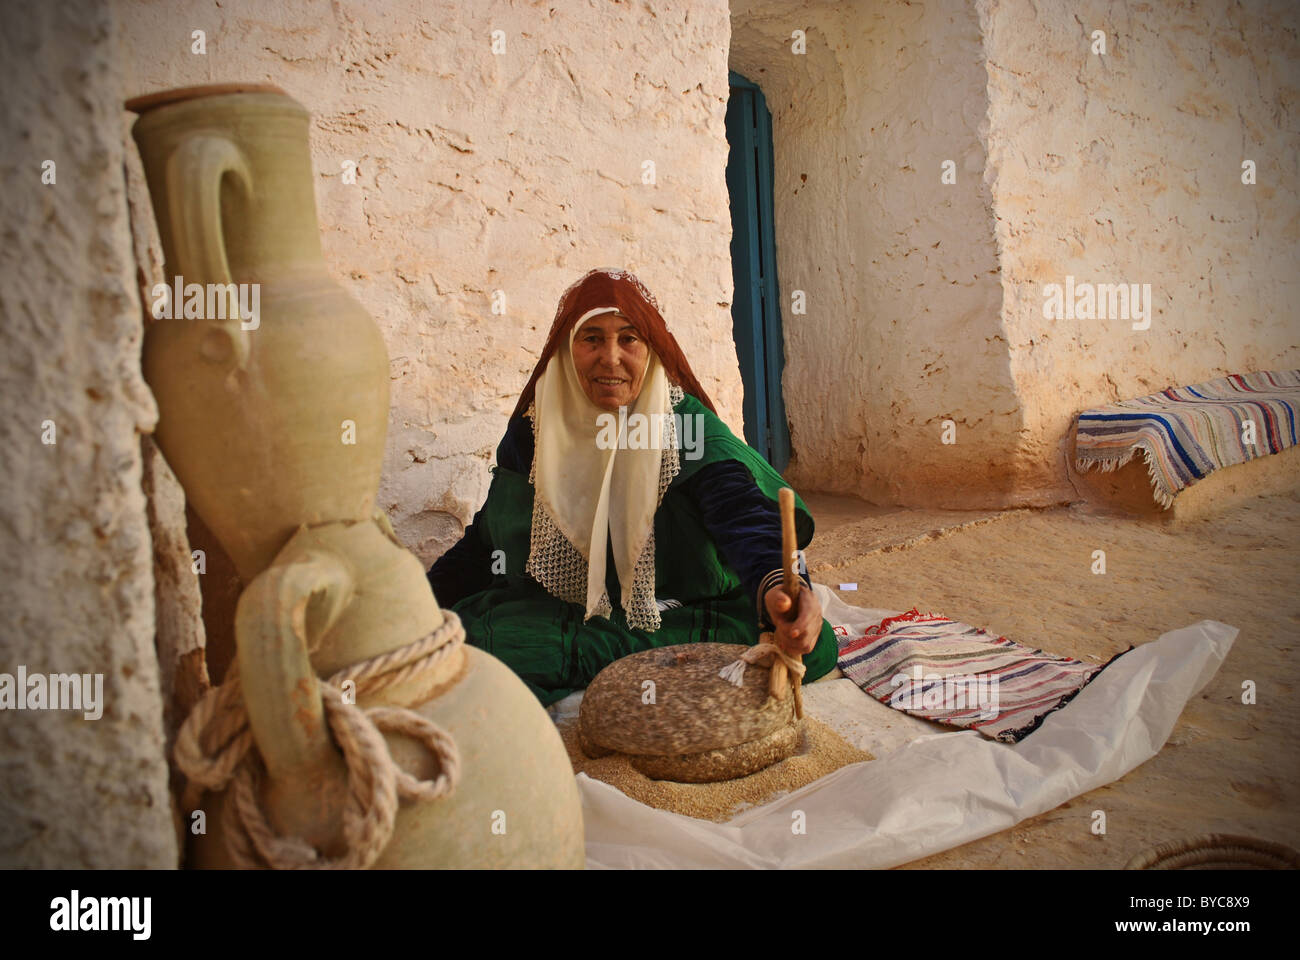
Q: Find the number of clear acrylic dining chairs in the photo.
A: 0